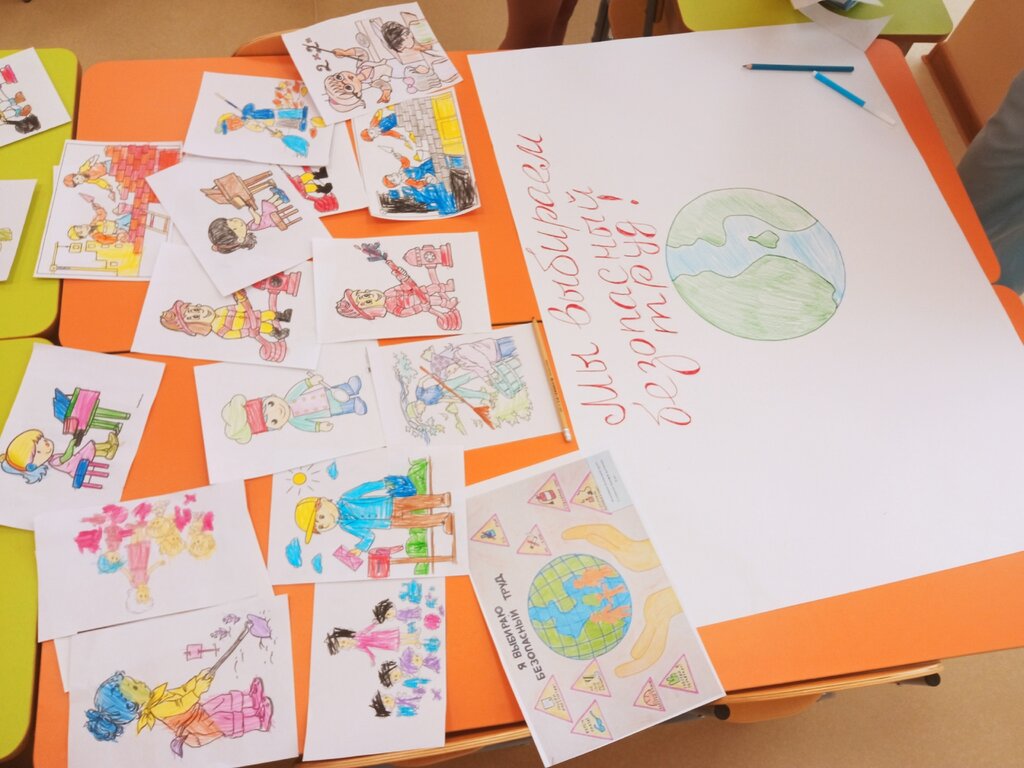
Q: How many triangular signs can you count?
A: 9